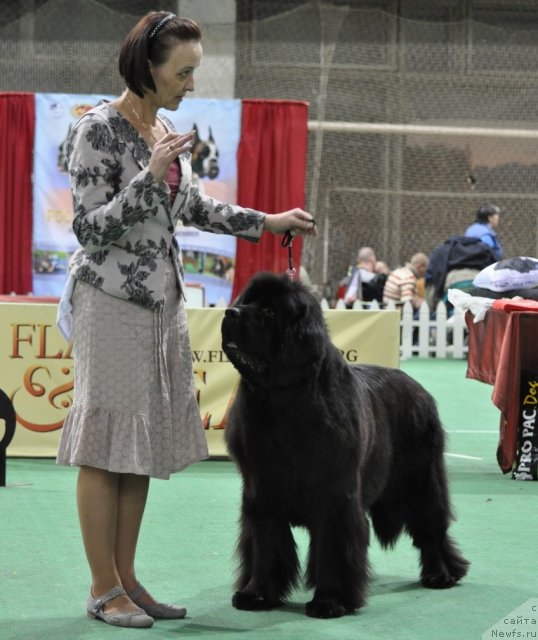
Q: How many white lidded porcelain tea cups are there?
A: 0